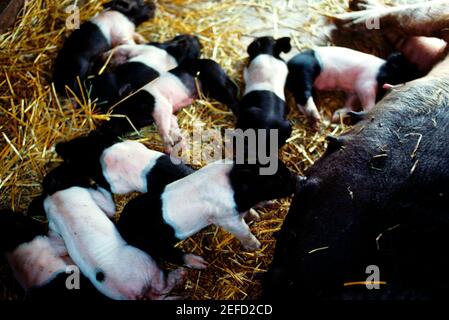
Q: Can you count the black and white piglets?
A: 9